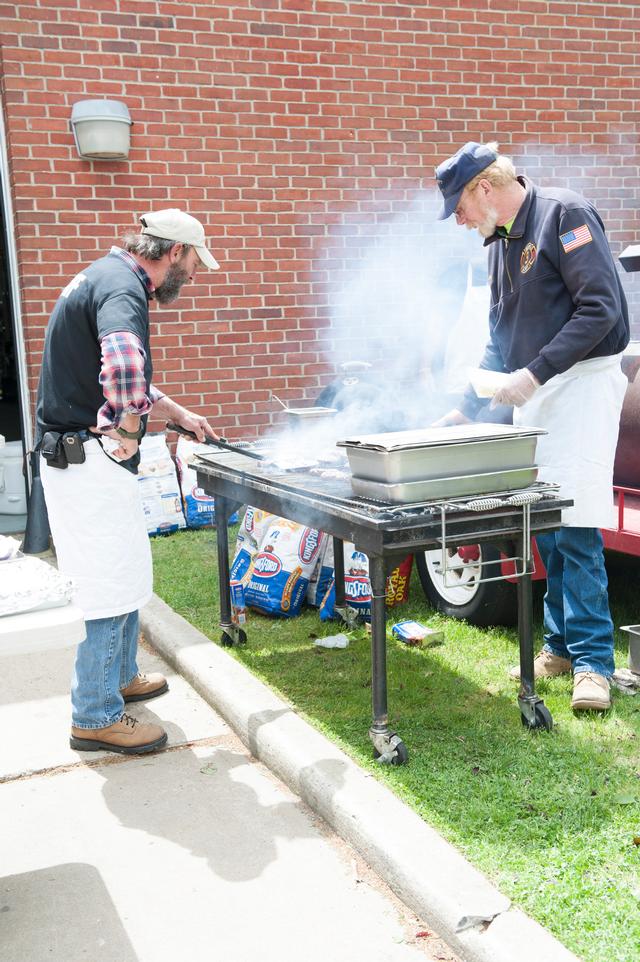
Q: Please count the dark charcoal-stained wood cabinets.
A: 0